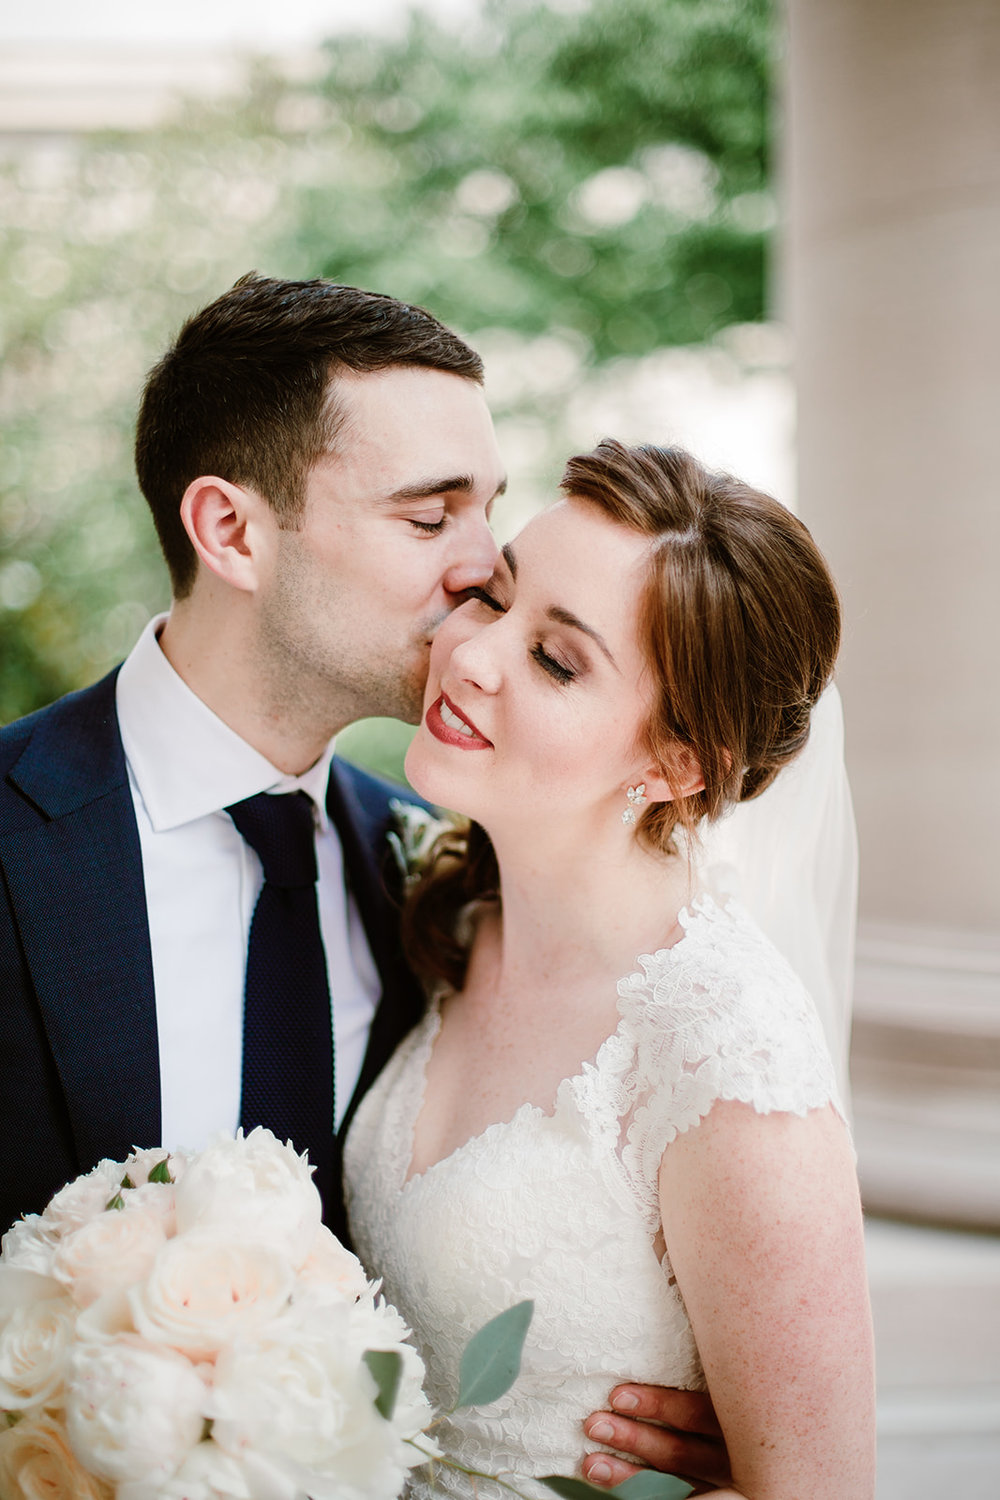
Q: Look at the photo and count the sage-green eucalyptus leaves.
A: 4